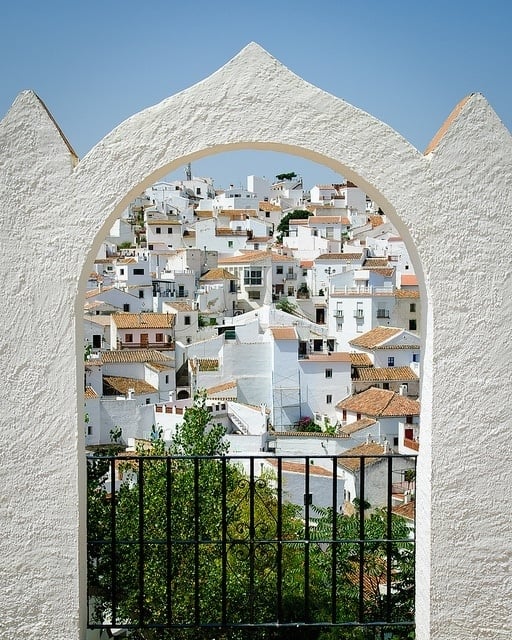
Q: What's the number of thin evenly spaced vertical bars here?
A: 11